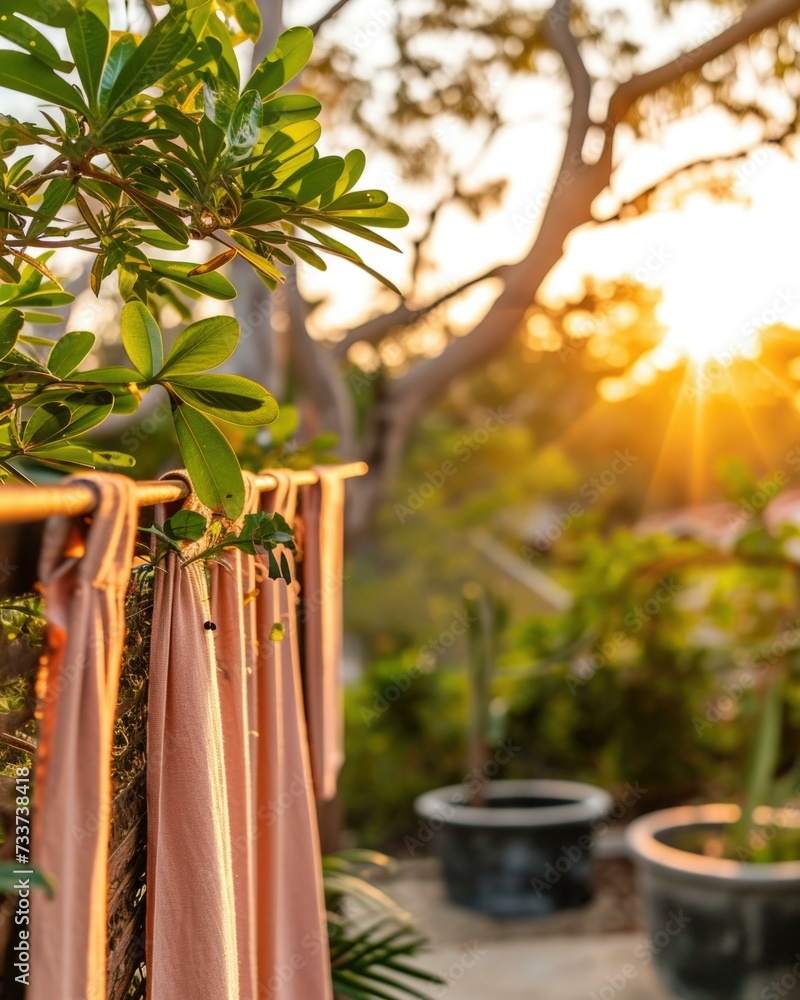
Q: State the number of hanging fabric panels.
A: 5